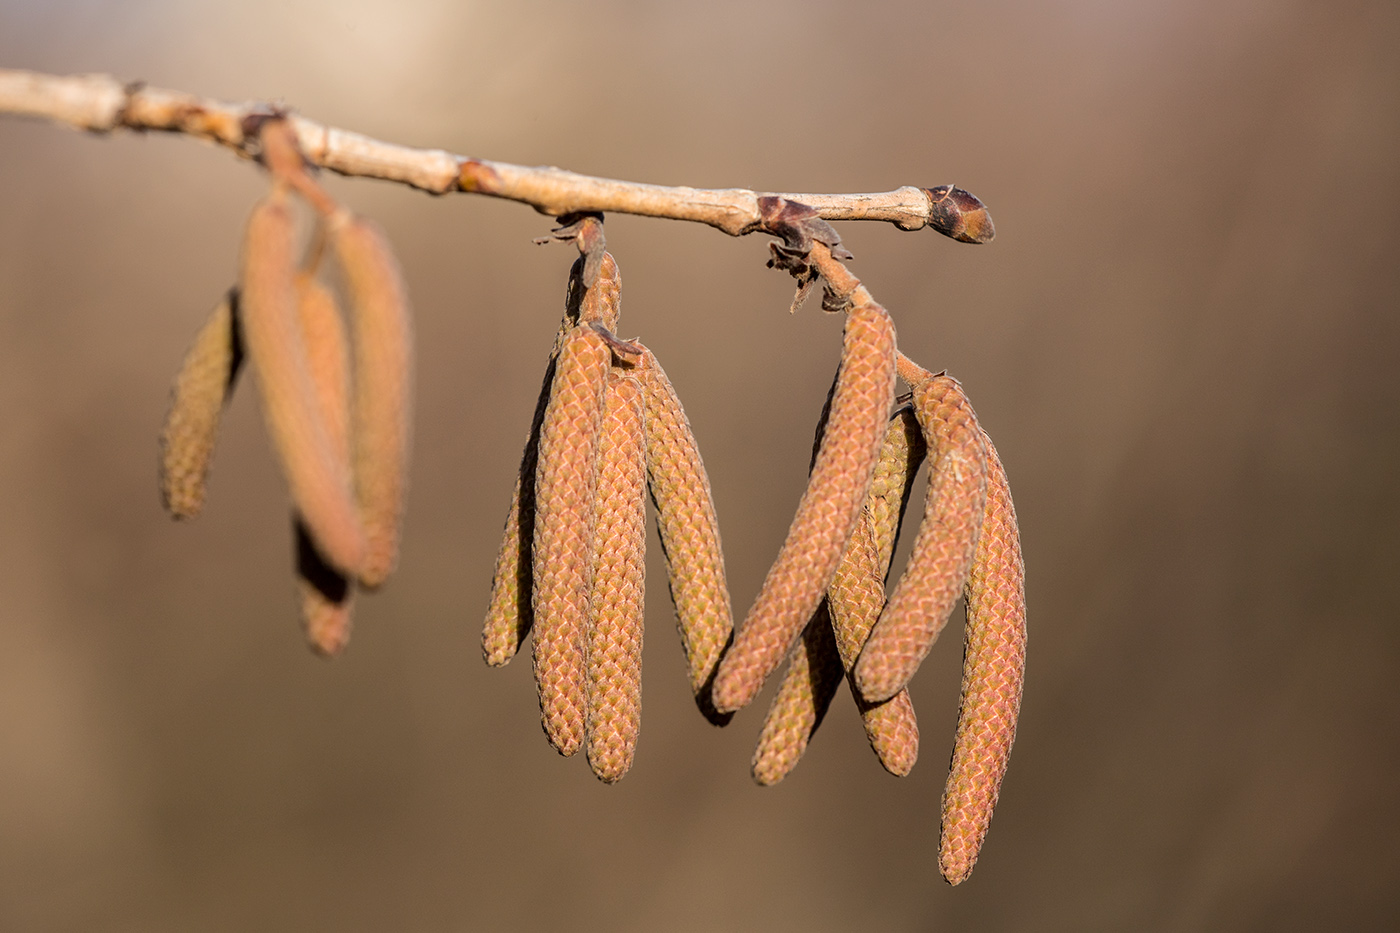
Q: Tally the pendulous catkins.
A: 13